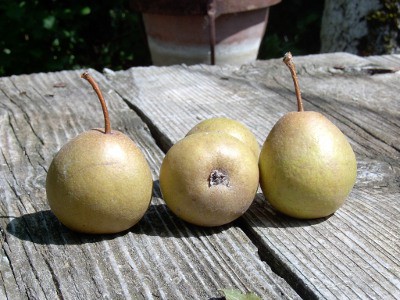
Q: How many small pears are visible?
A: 4